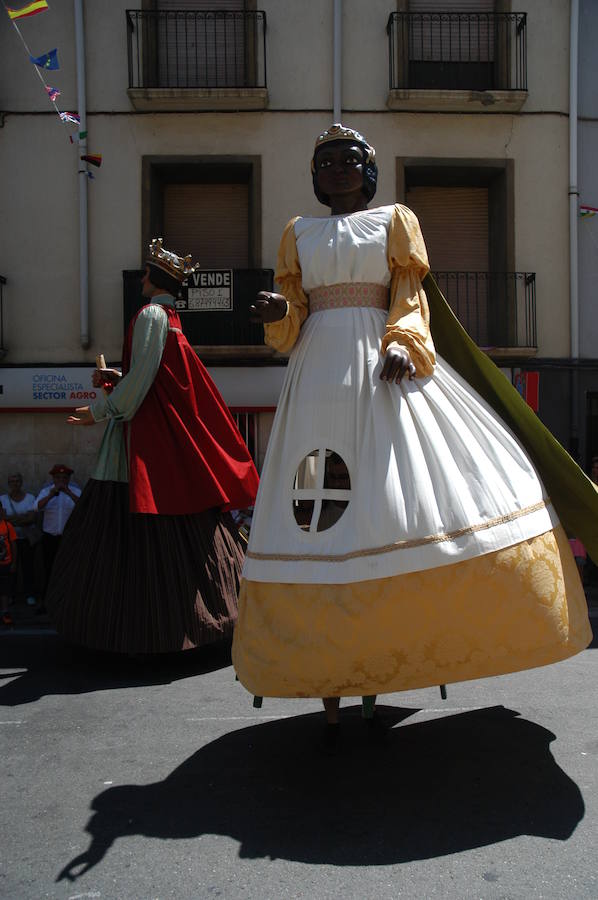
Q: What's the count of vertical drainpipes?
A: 3